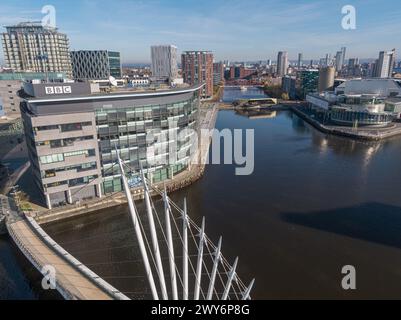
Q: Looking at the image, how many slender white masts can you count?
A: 8